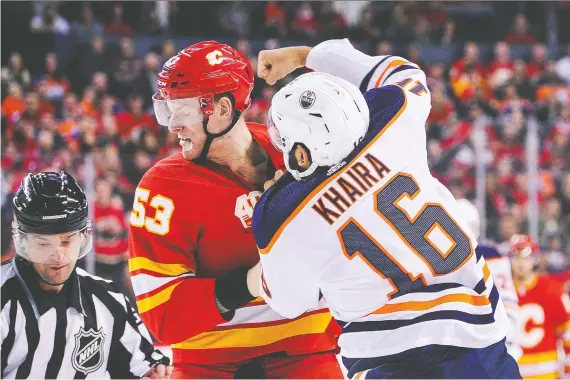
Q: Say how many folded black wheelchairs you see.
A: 0